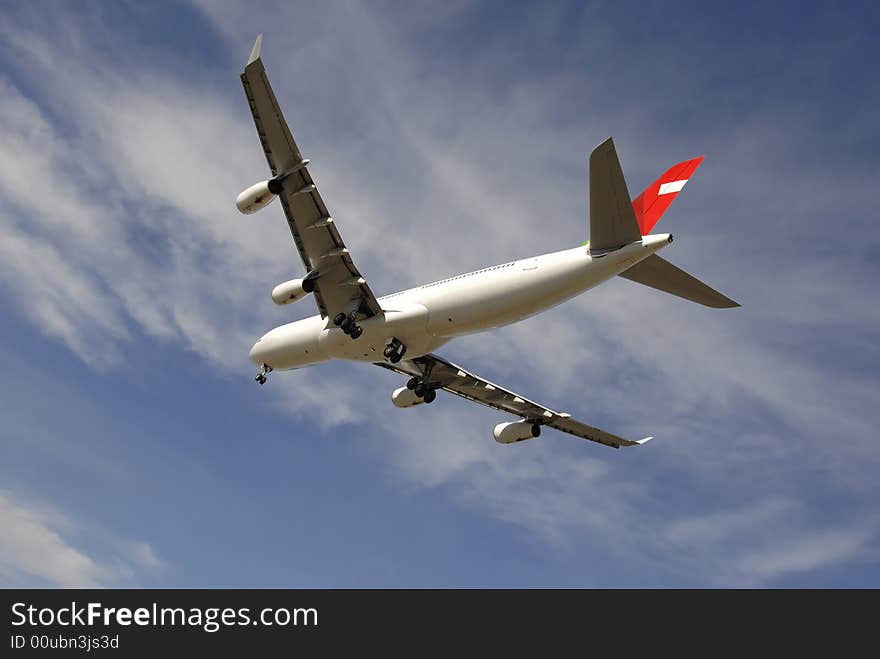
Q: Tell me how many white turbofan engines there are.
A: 4